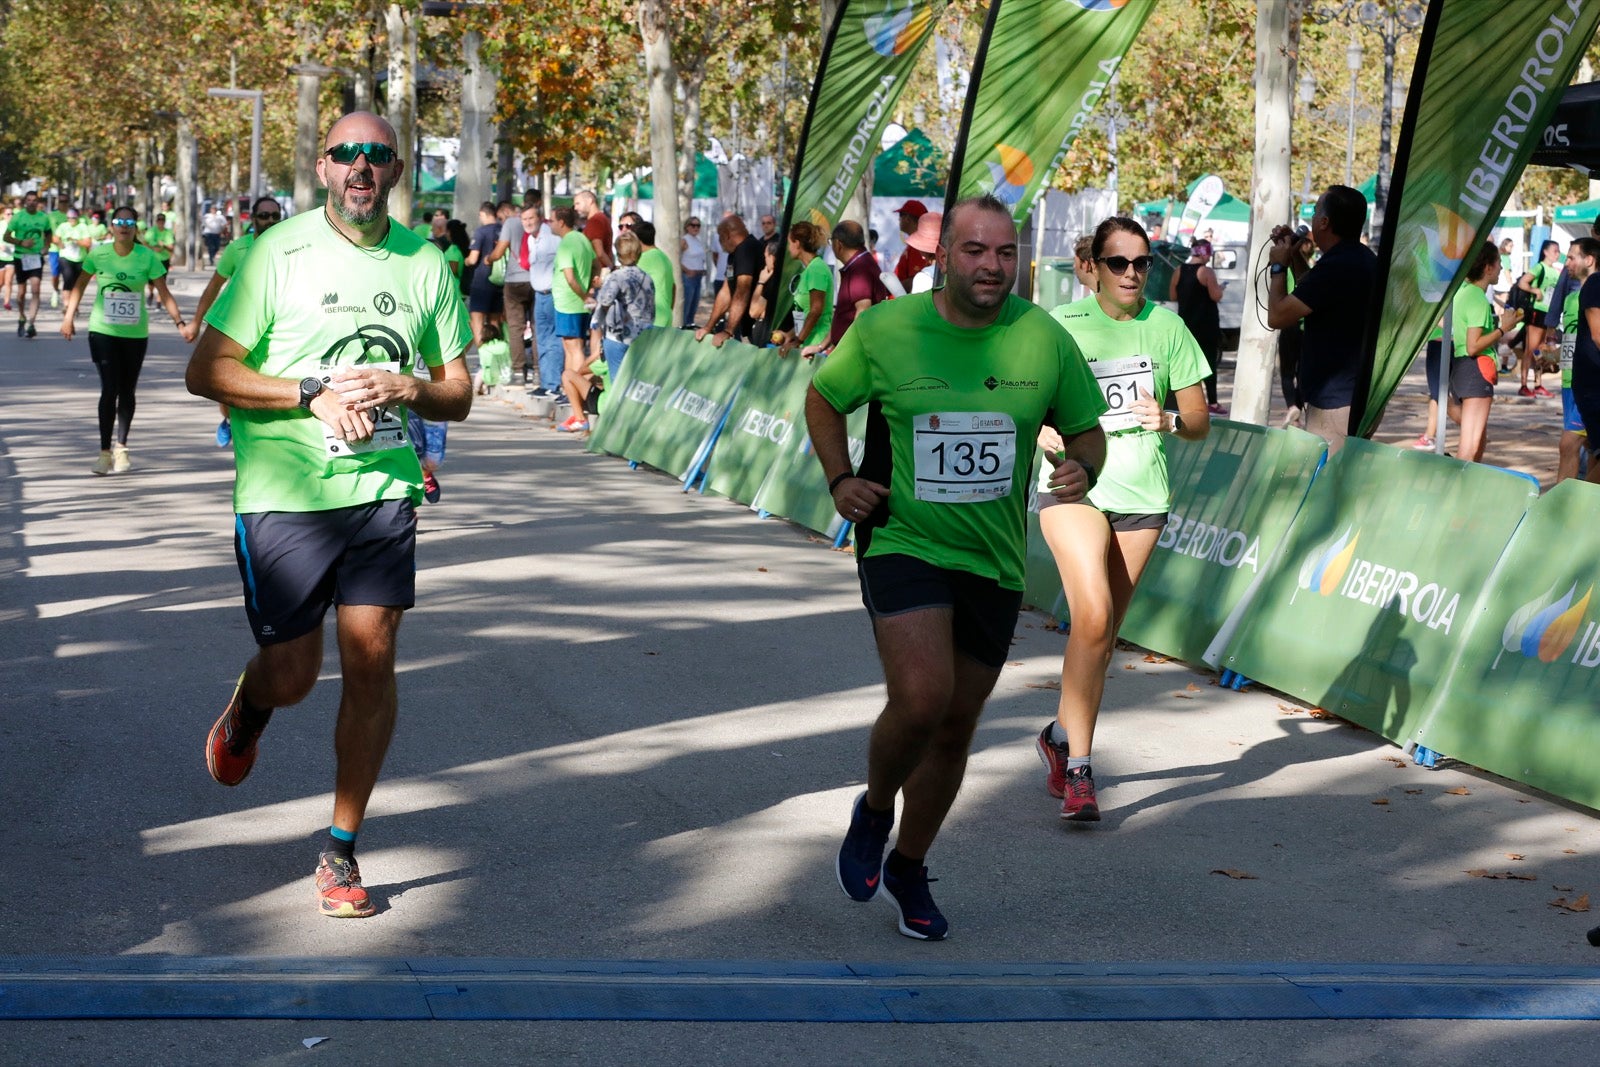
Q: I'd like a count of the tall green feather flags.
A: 3